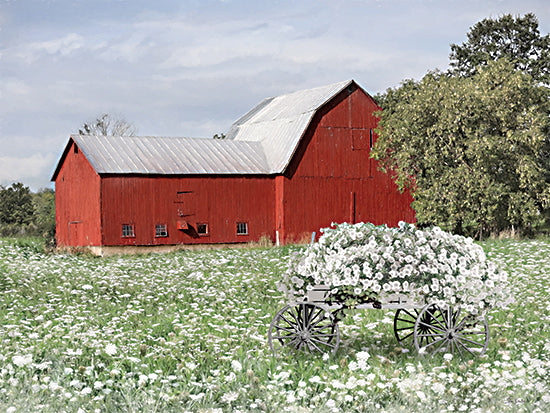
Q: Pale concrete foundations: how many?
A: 1